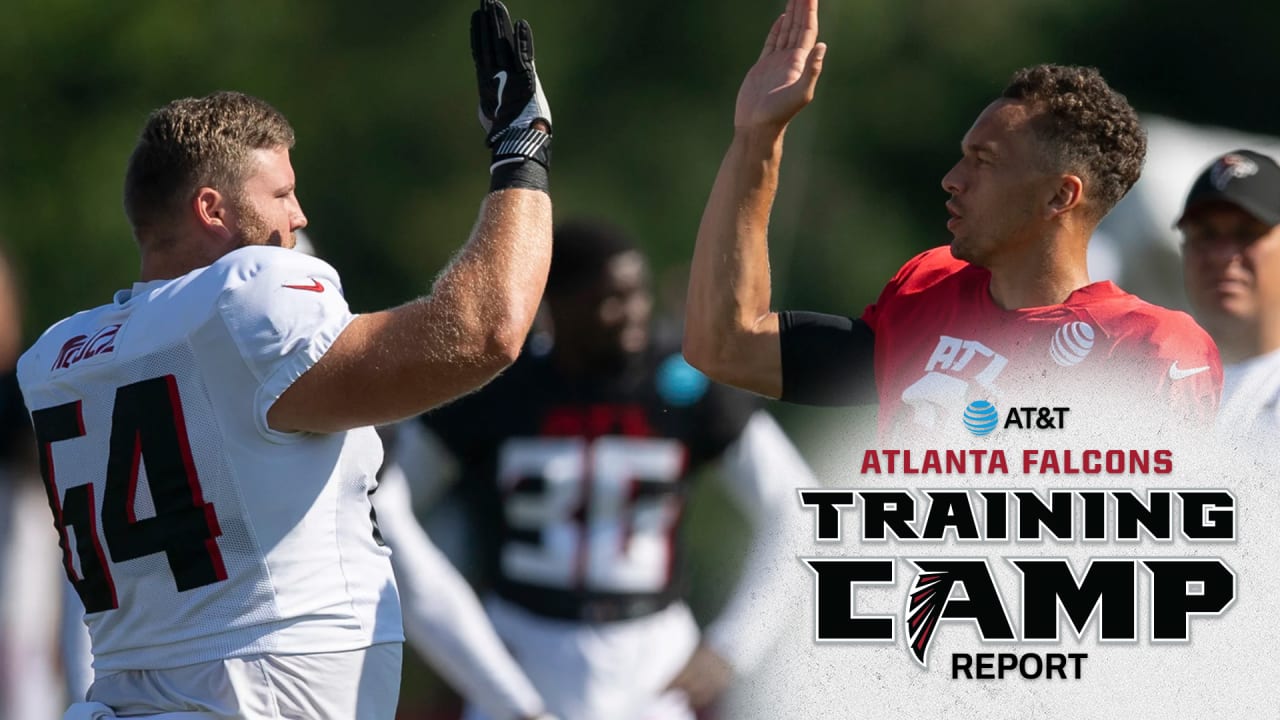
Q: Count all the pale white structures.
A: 1